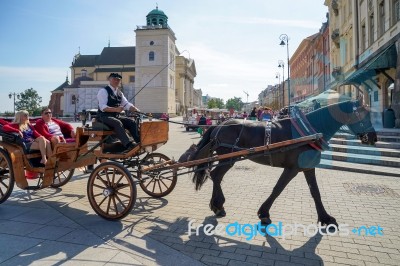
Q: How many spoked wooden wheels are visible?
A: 4